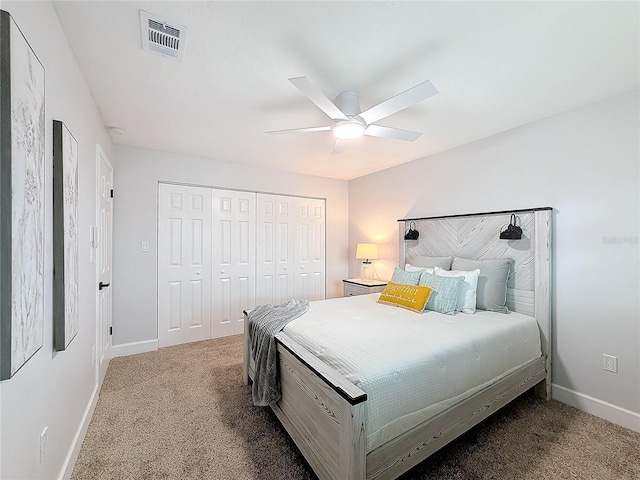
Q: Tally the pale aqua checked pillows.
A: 2